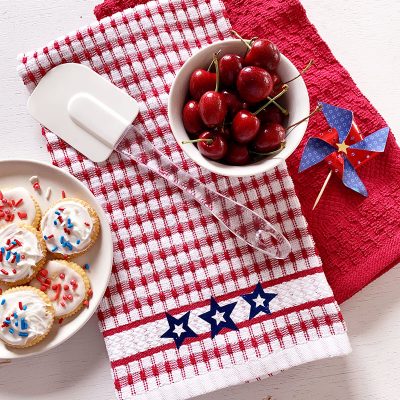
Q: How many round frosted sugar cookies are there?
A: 5